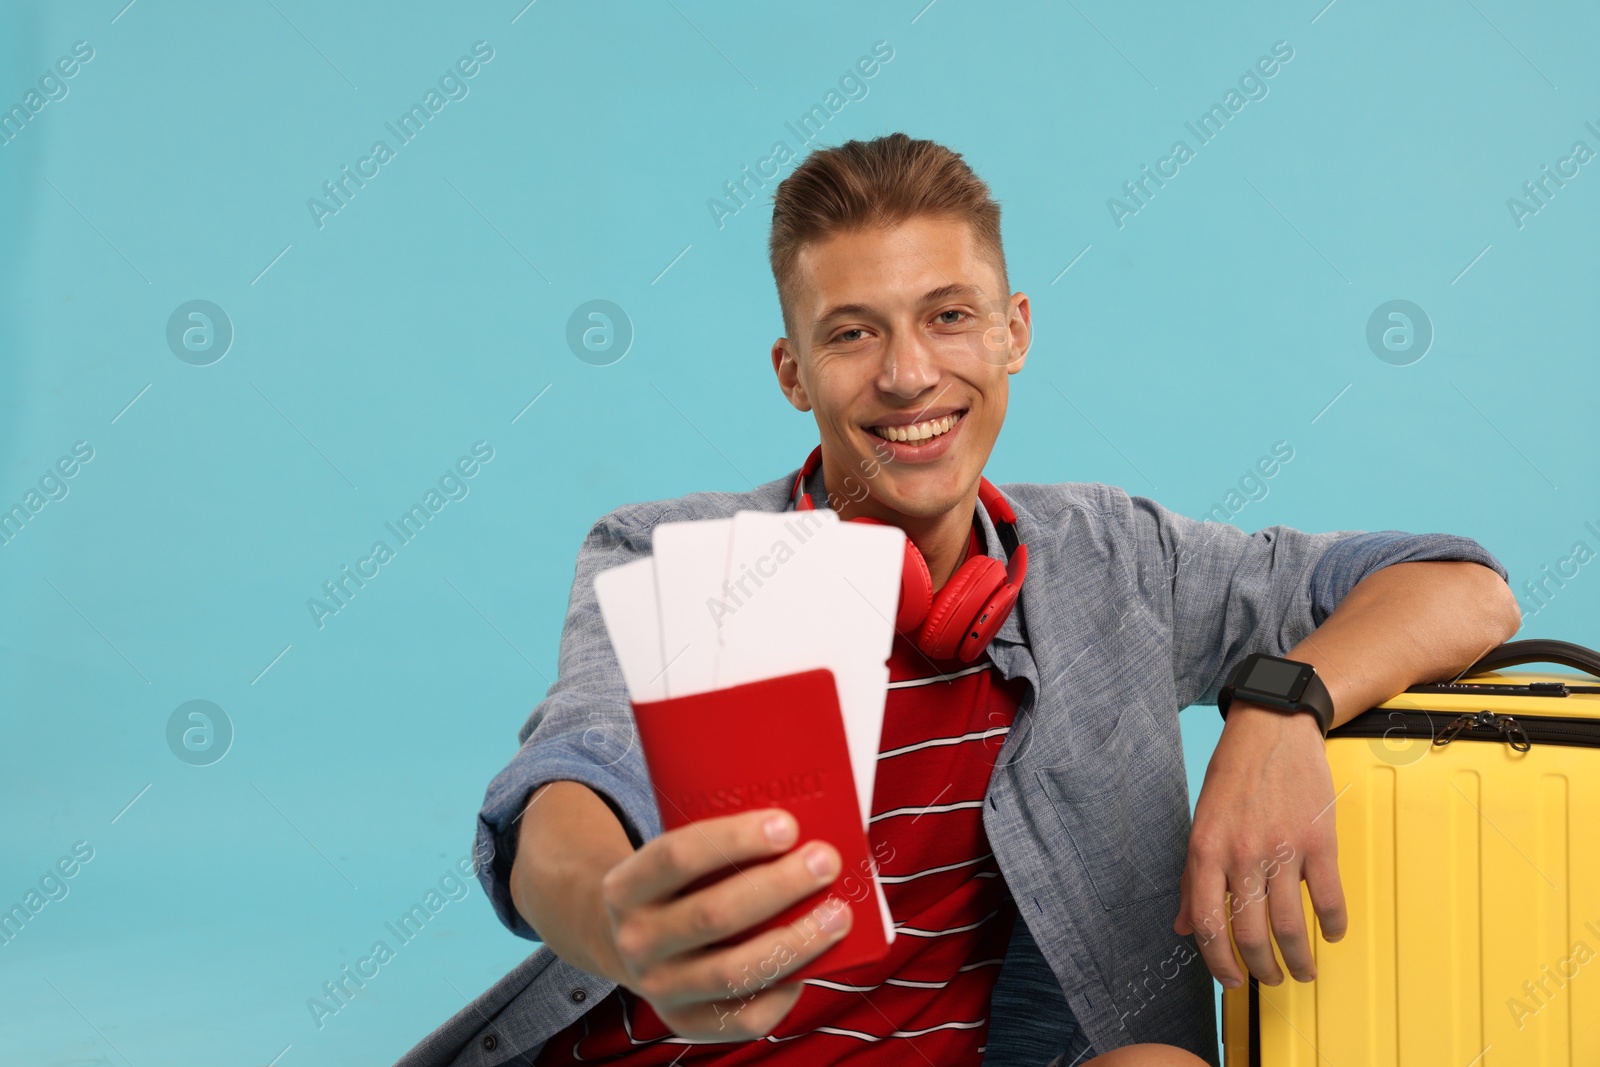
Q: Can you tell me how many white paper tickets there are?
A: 3